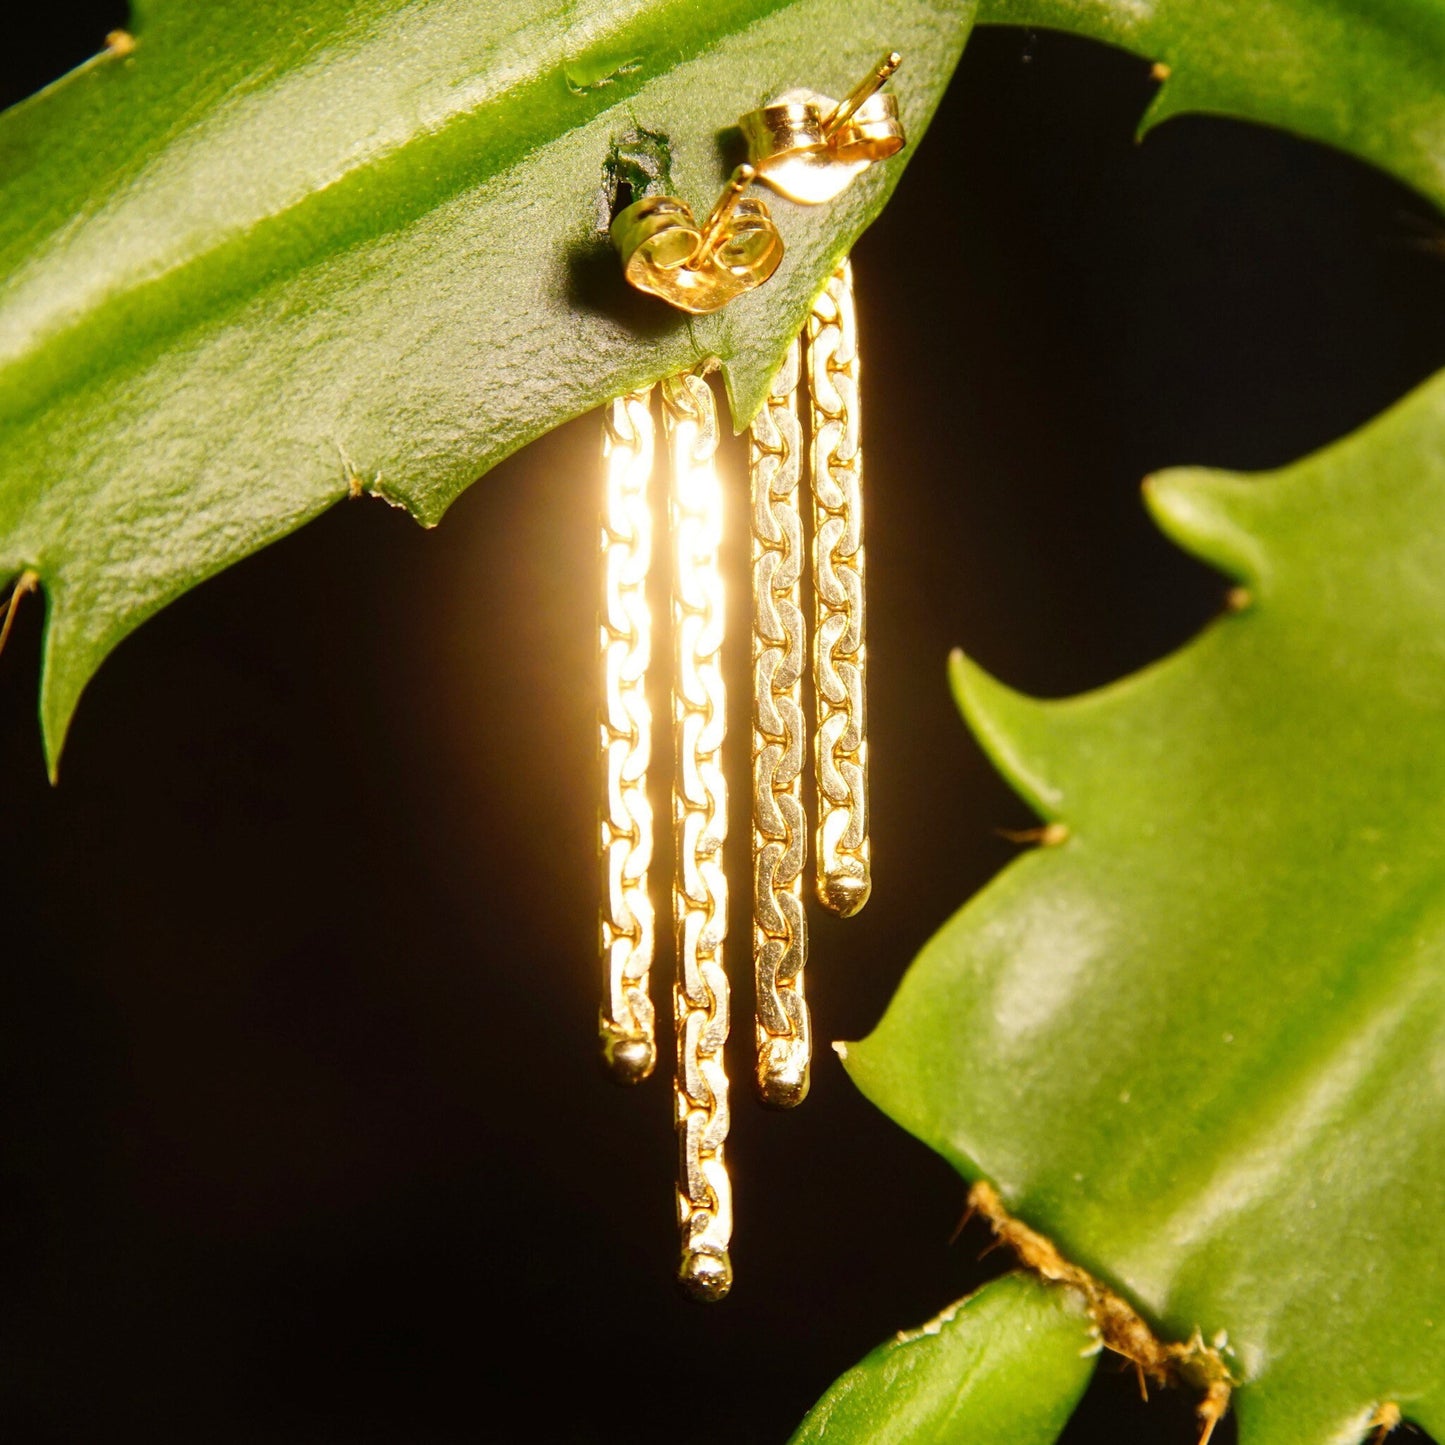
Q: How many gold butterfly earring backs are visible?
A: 2